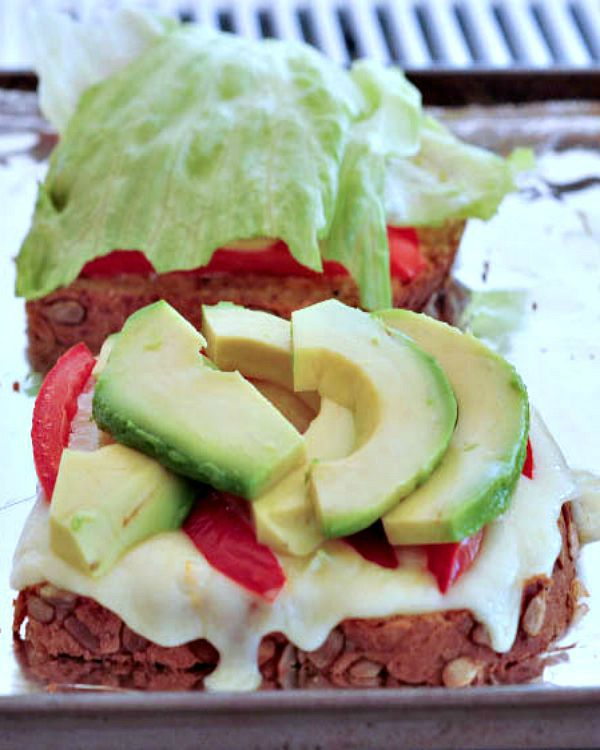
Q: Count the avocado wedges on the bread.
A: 6